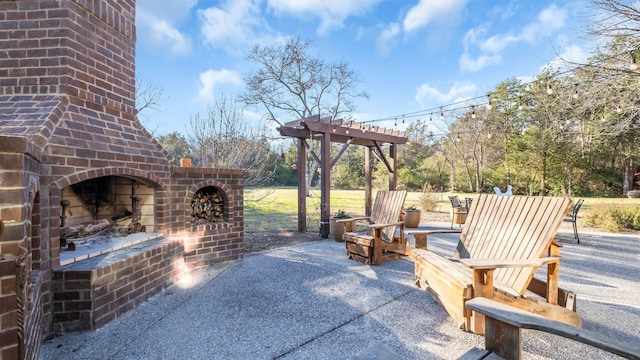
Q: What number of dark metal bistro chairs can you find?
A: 3